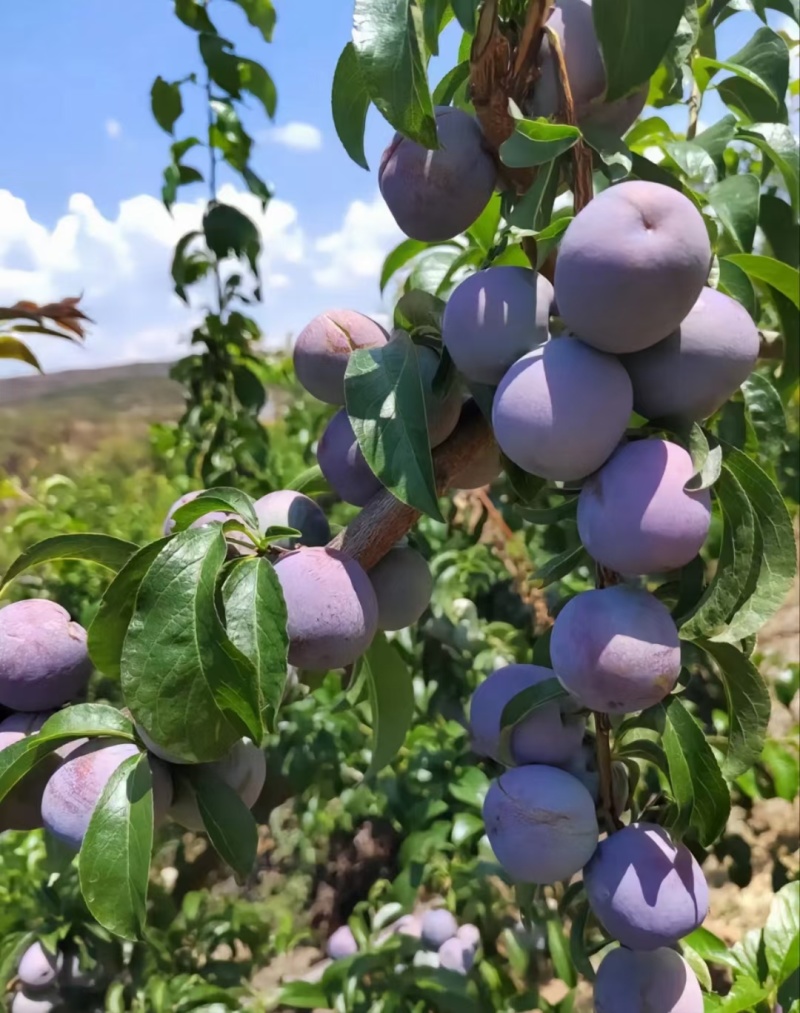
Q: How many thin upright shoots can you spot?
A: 1